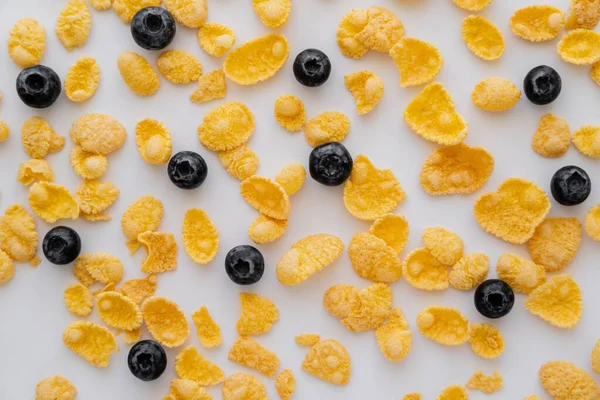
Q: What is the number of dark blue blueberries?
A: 11